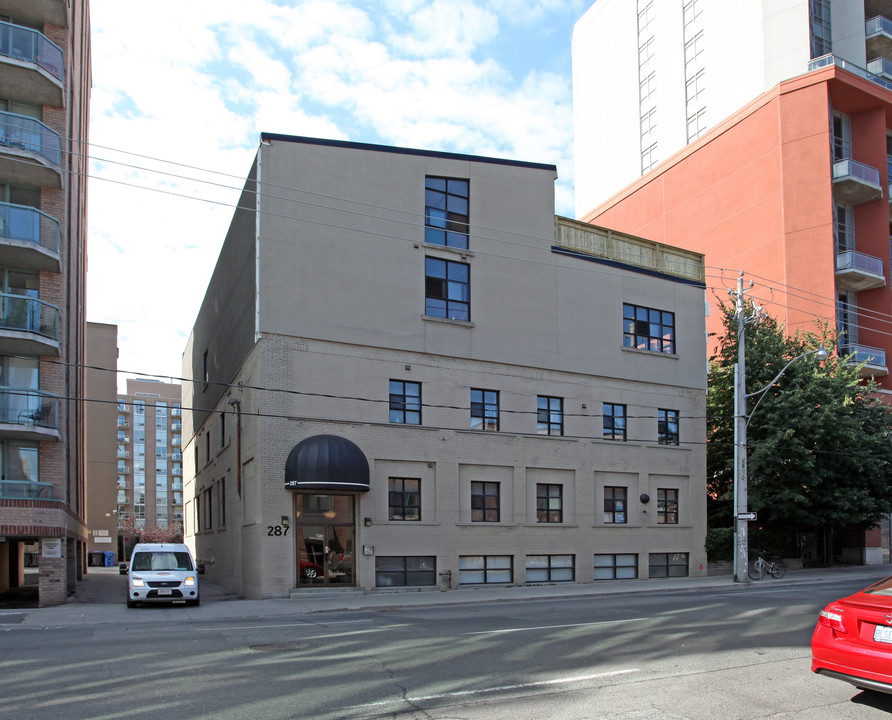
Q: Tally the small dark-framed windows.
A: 10